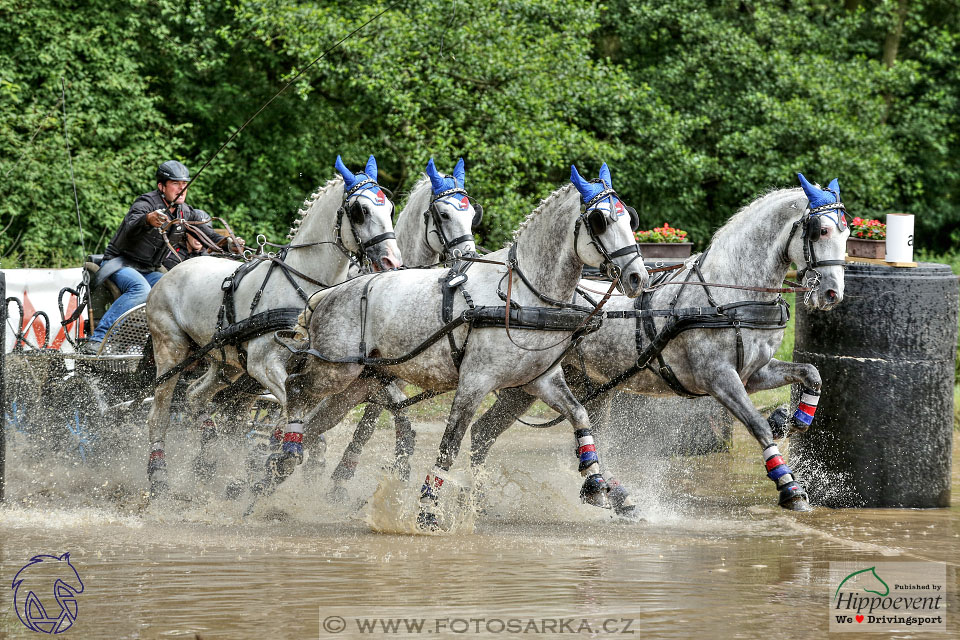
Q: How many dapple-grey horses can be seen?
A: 4